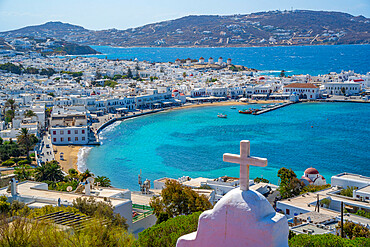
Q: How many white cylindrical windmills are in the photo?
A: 6